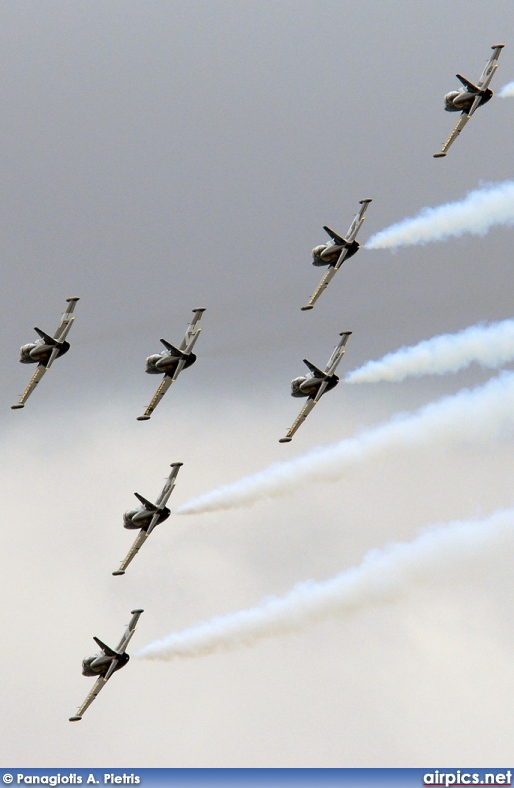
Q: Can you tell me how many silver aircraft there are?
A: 7